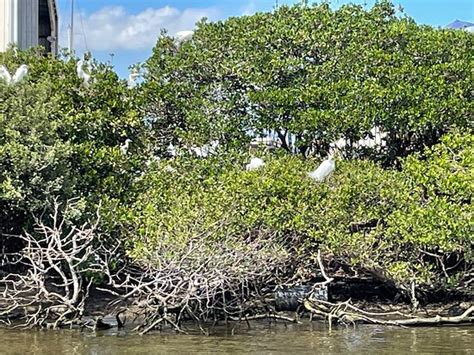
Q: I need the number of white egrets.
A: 7